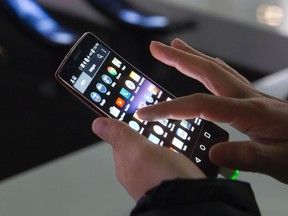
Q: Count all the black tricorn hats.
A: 0